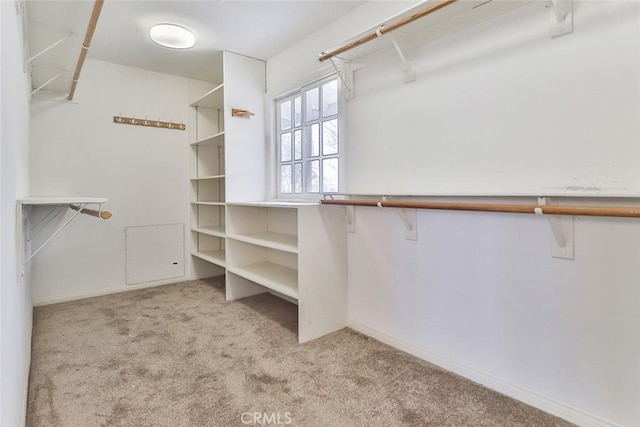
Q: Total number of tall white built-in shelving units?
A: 1